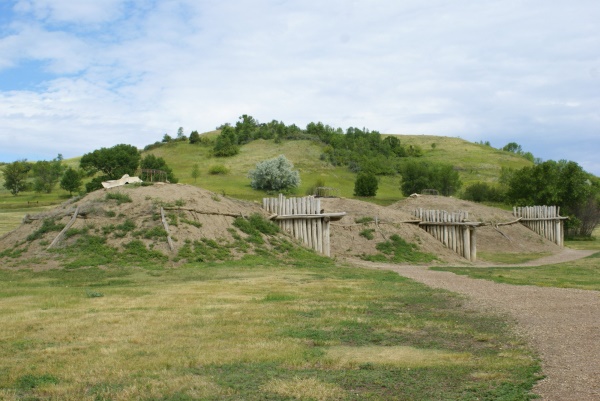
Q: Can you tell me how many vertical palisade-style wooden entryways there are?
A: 3